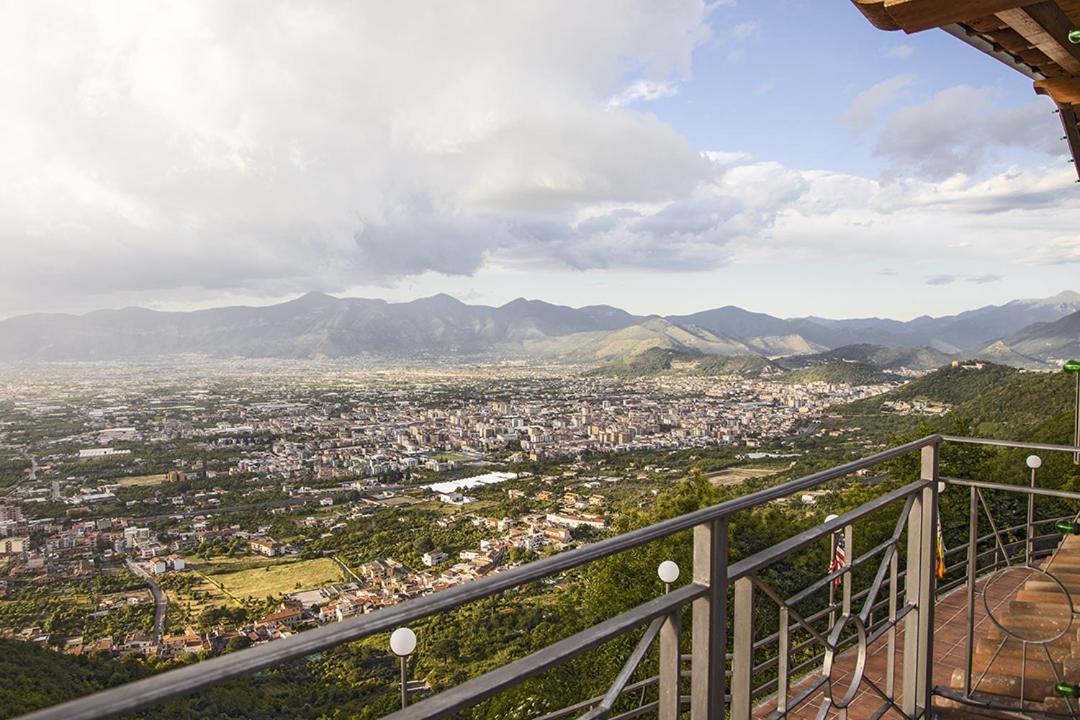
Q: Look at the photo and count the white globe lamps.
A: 5